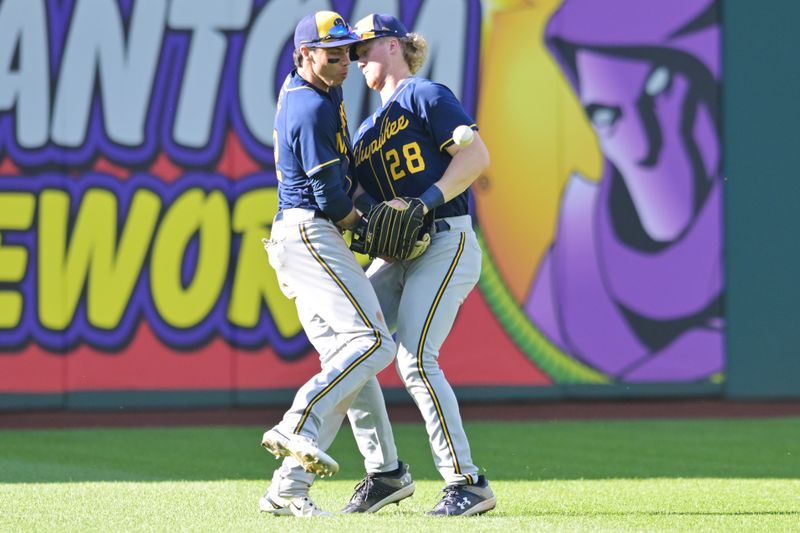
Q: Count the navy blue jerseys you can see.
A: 2